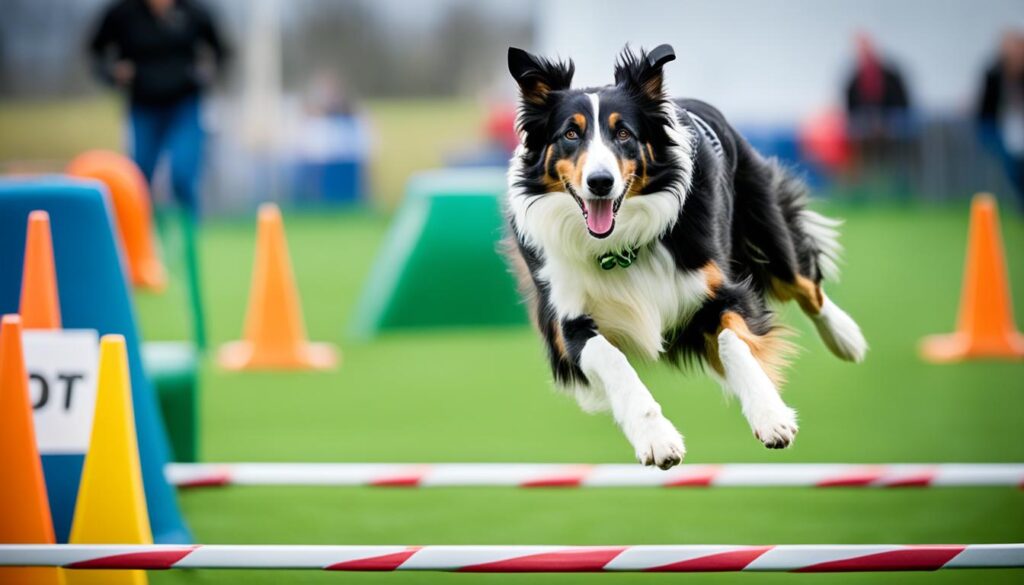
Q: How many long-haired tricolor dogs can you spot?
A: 1